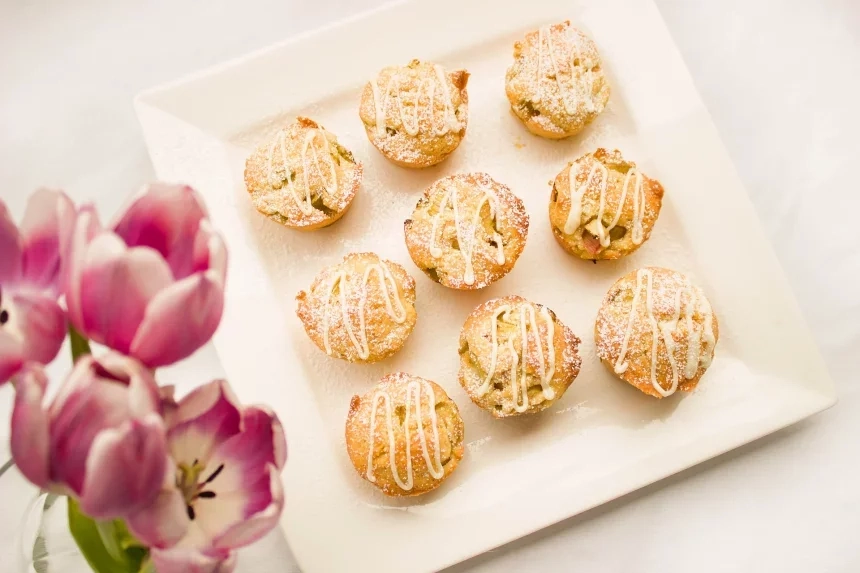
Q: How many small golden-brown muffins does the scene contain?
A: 9